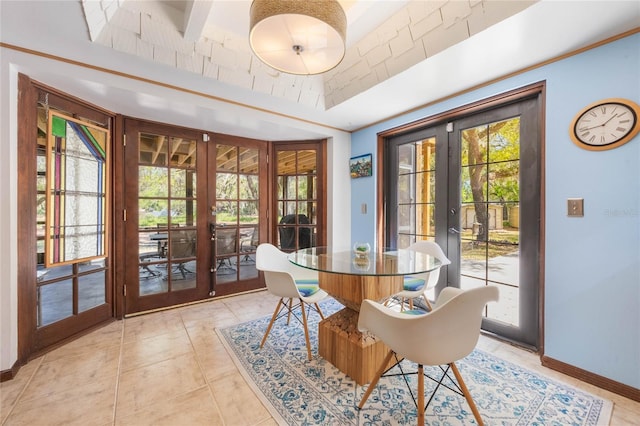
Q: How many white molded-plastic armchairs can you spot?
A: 3